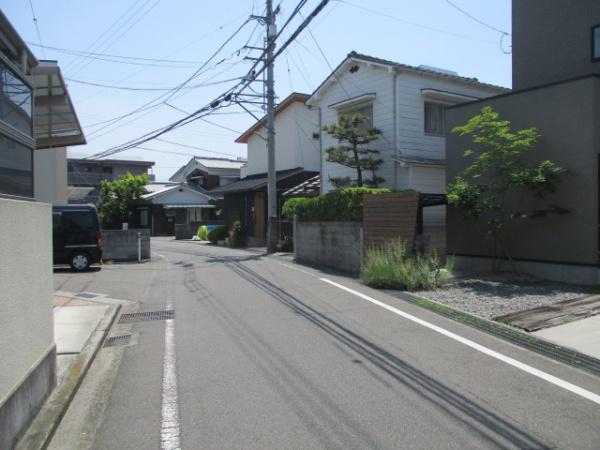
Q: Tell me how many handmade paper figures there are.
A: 0